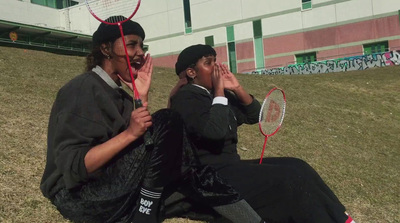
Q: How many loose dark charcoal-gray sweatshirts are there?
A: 1